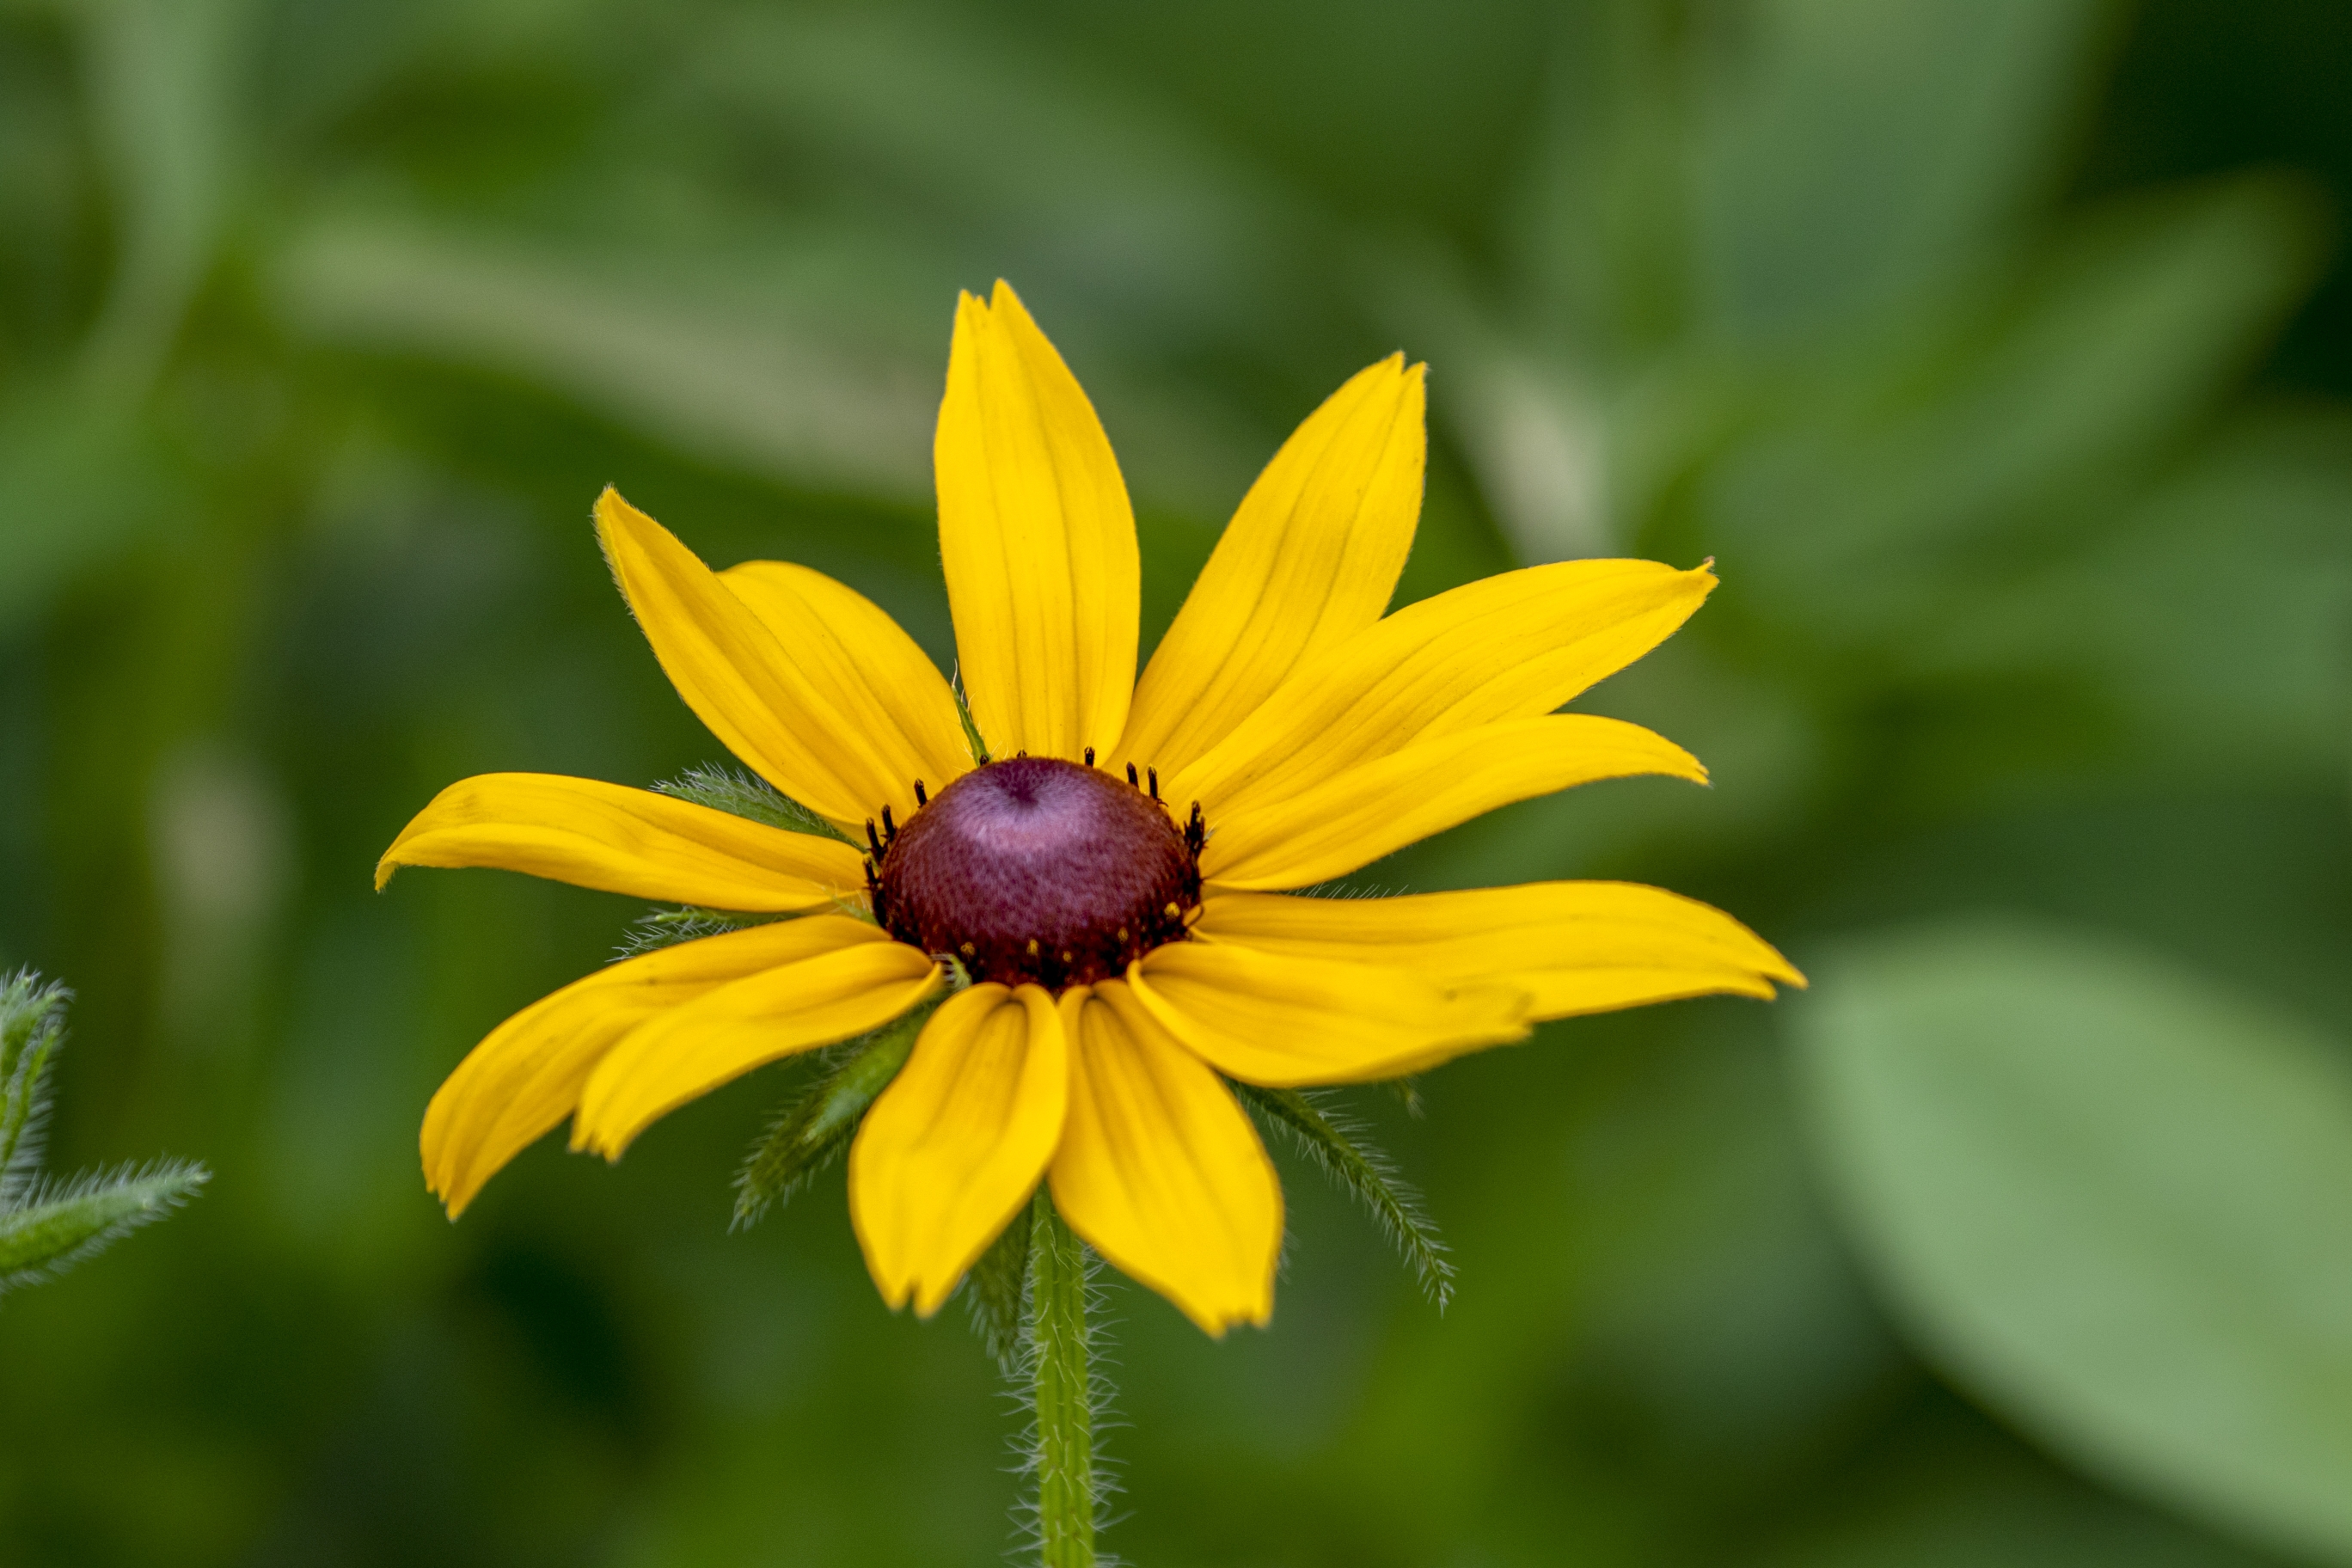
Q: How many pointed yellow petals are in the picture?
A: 13